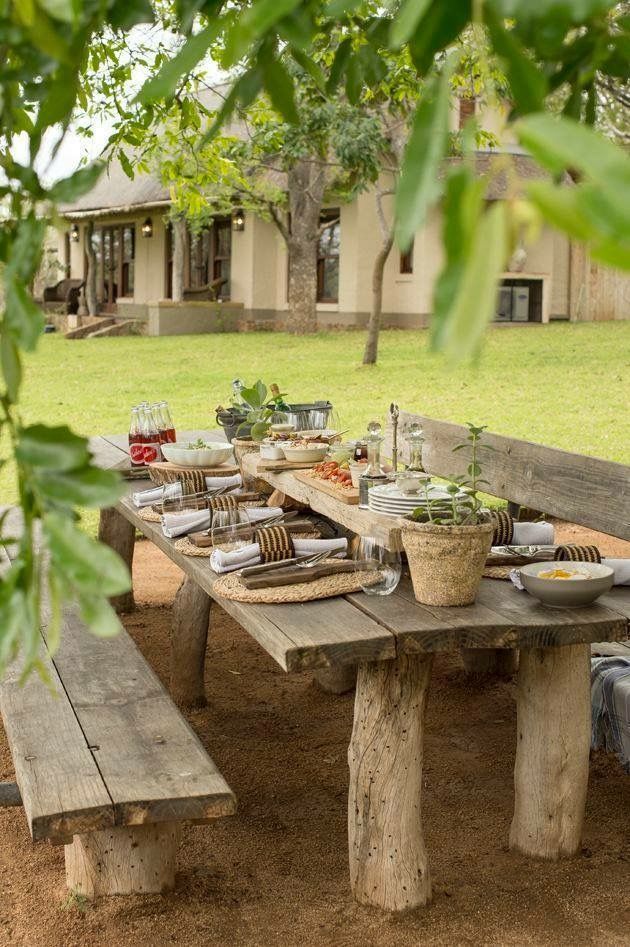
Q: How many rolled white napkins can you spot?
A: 5